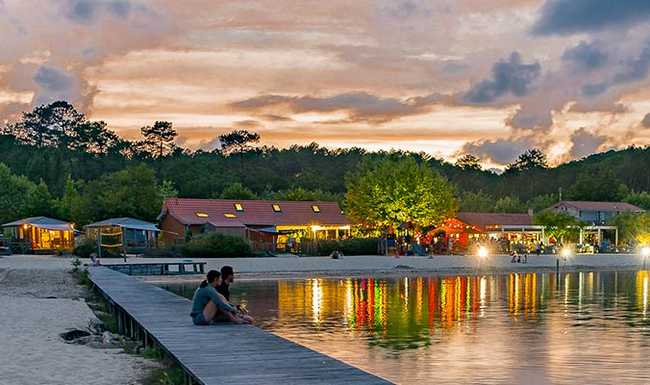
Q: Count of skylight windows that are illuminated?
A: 5